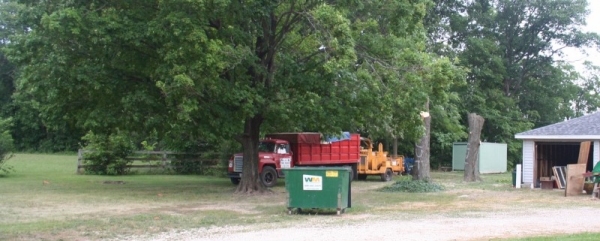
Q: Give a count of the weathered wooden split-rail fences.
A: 1